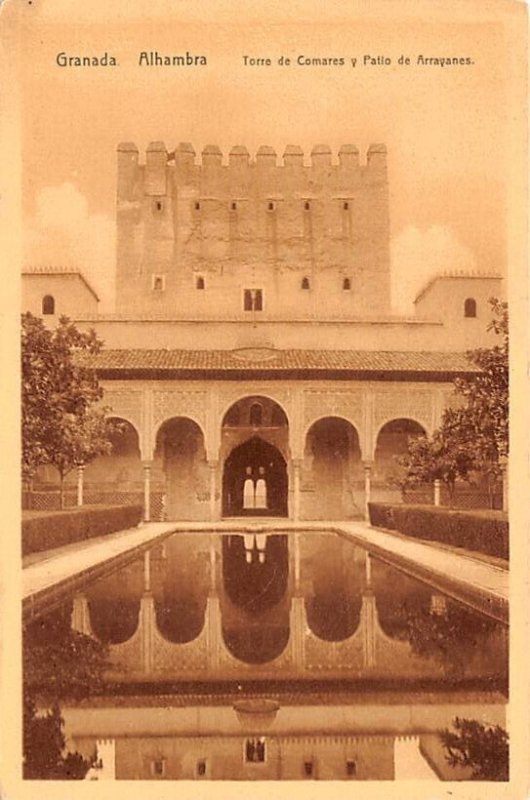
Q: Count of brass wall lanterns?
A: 0